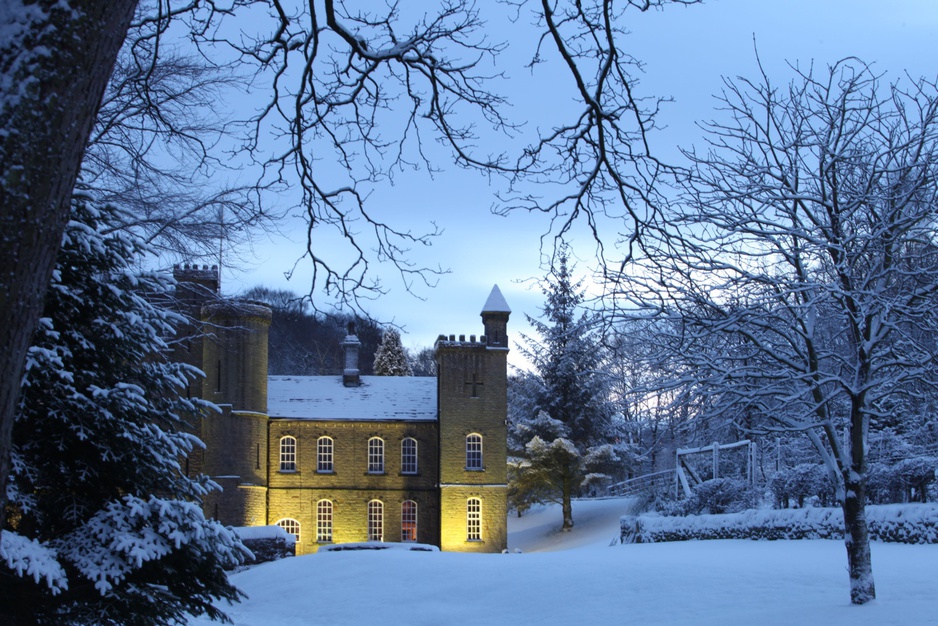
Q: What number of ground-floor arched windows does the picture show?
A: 5